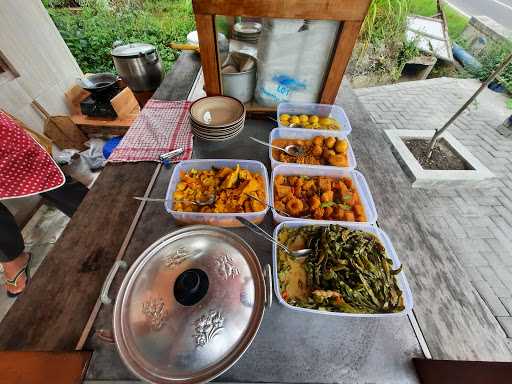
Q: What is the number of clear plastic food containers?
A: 5